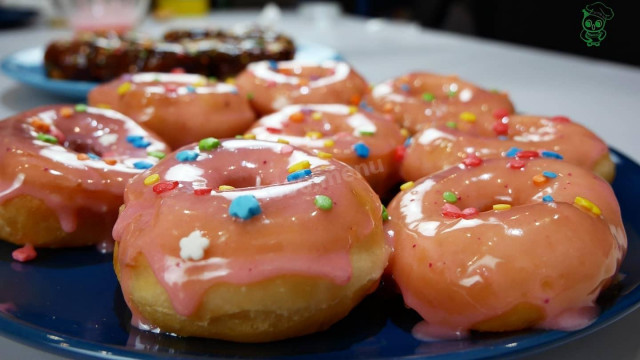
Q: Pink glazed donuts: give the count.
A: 8